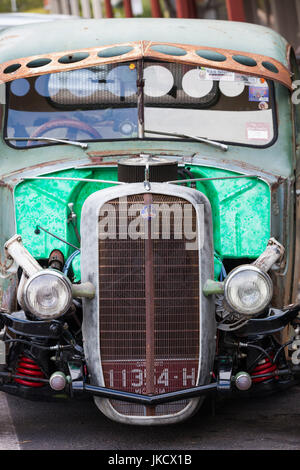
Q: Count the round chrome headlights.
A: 2